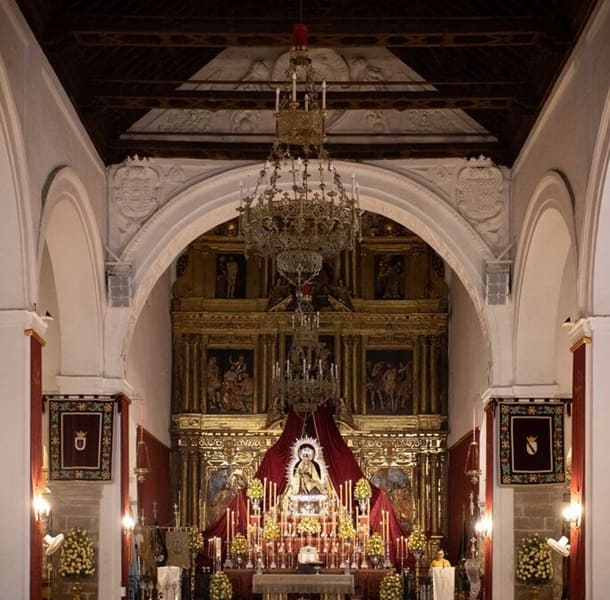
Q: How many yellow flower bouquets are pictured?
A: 13